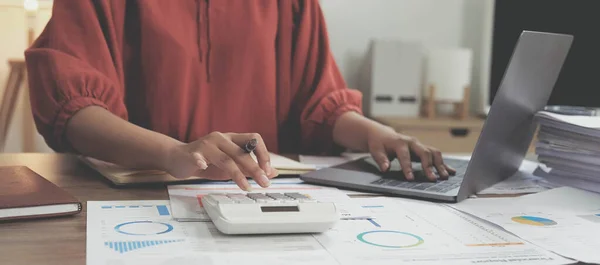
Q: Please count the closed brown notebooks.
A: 1